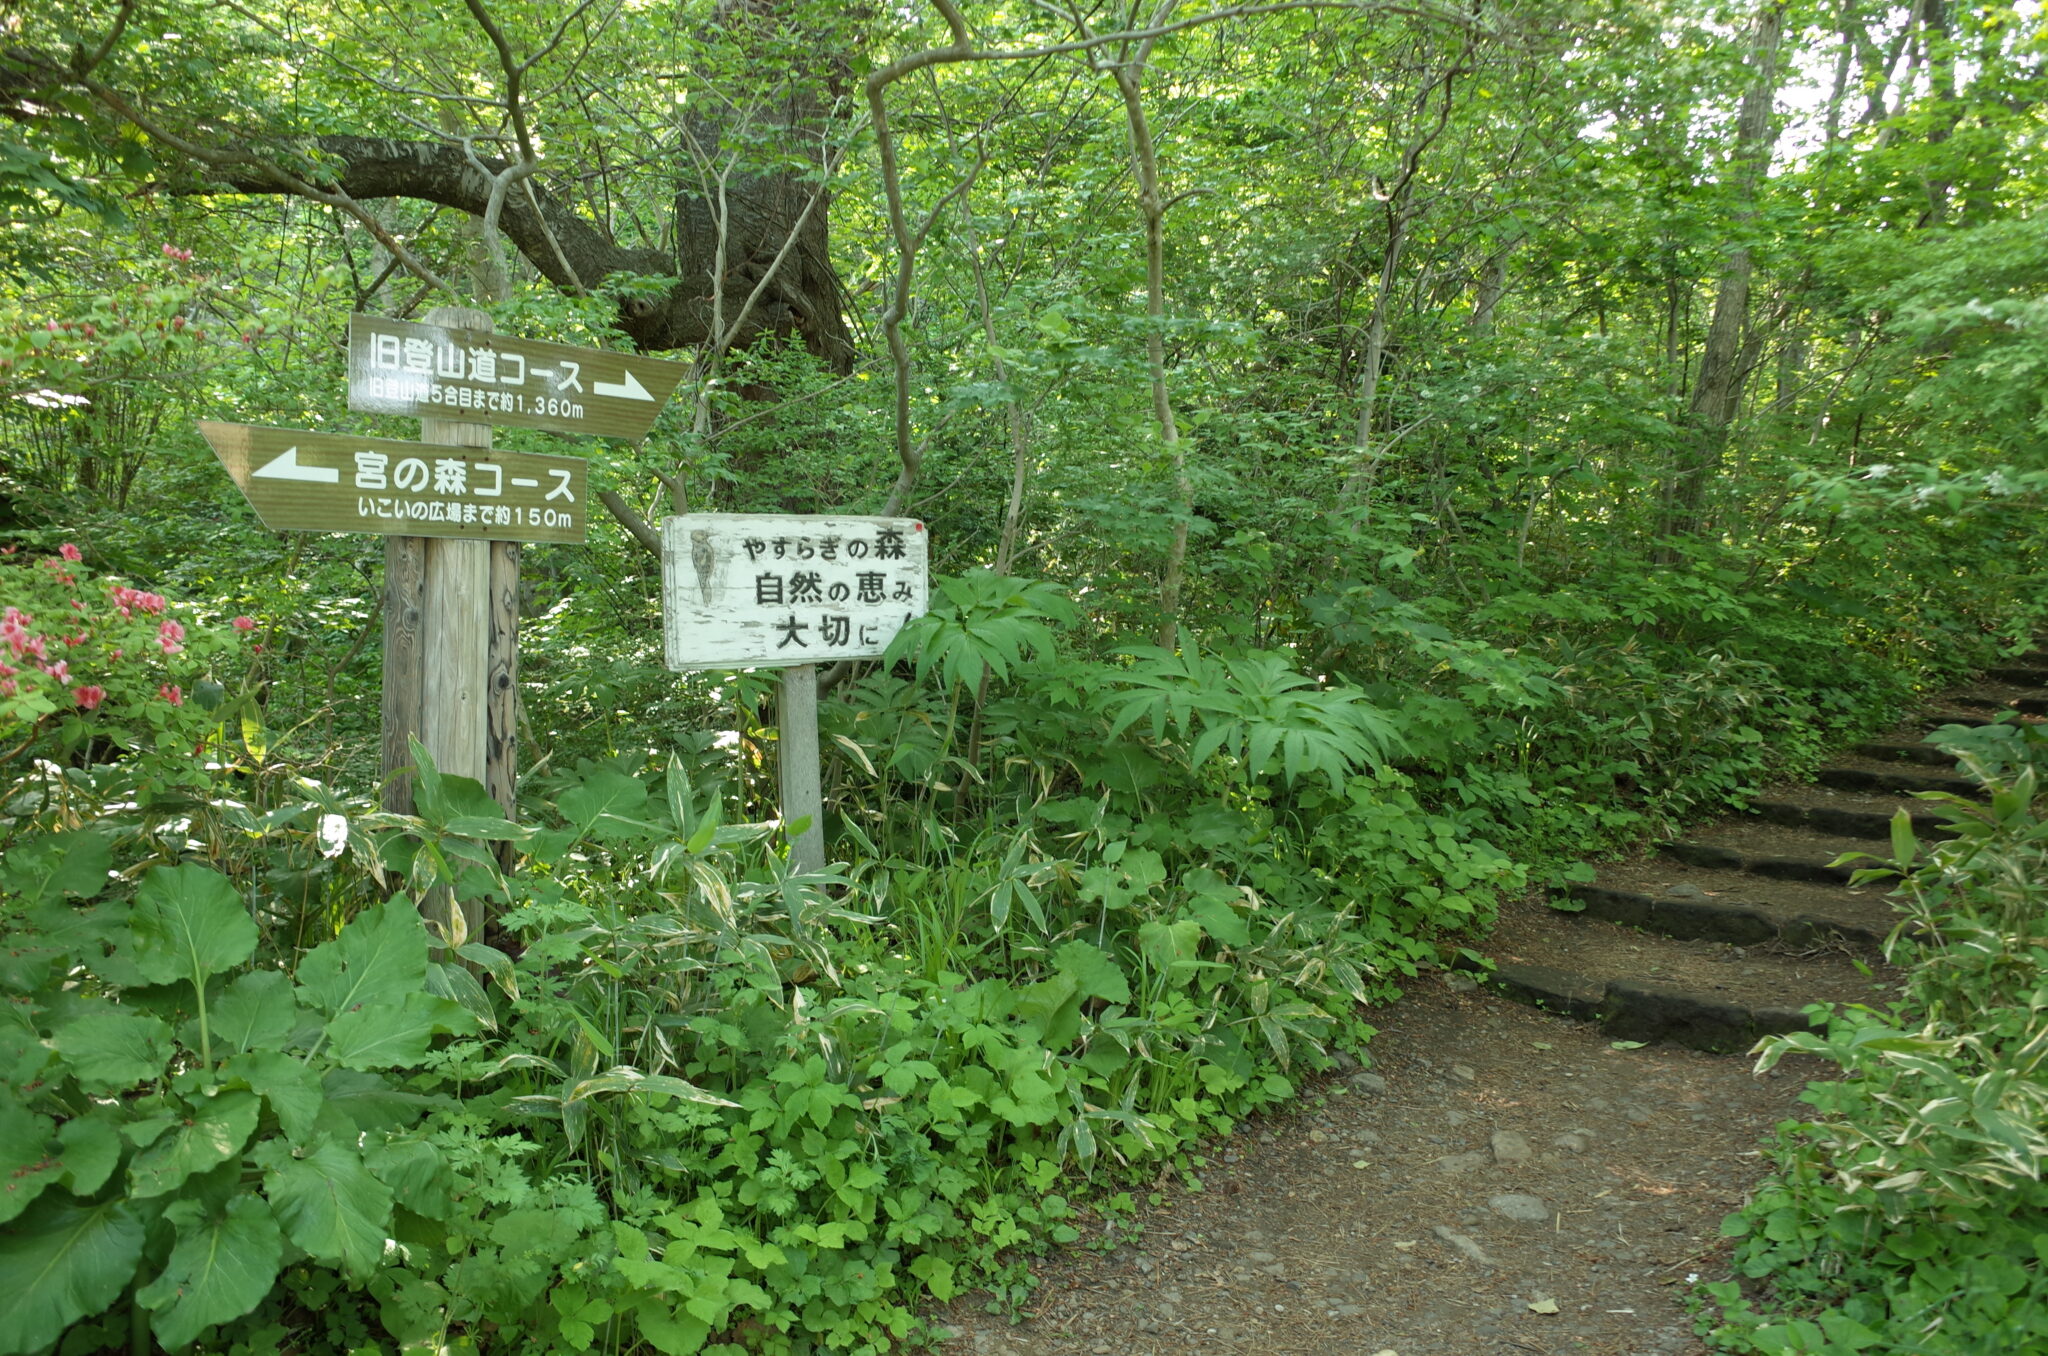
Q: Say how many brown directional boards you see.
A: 2